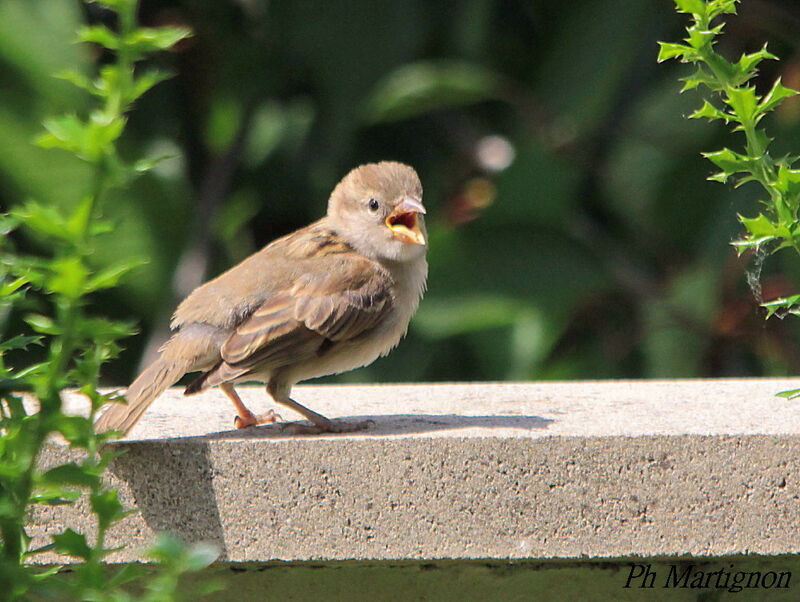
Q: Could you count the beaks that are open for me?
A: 1